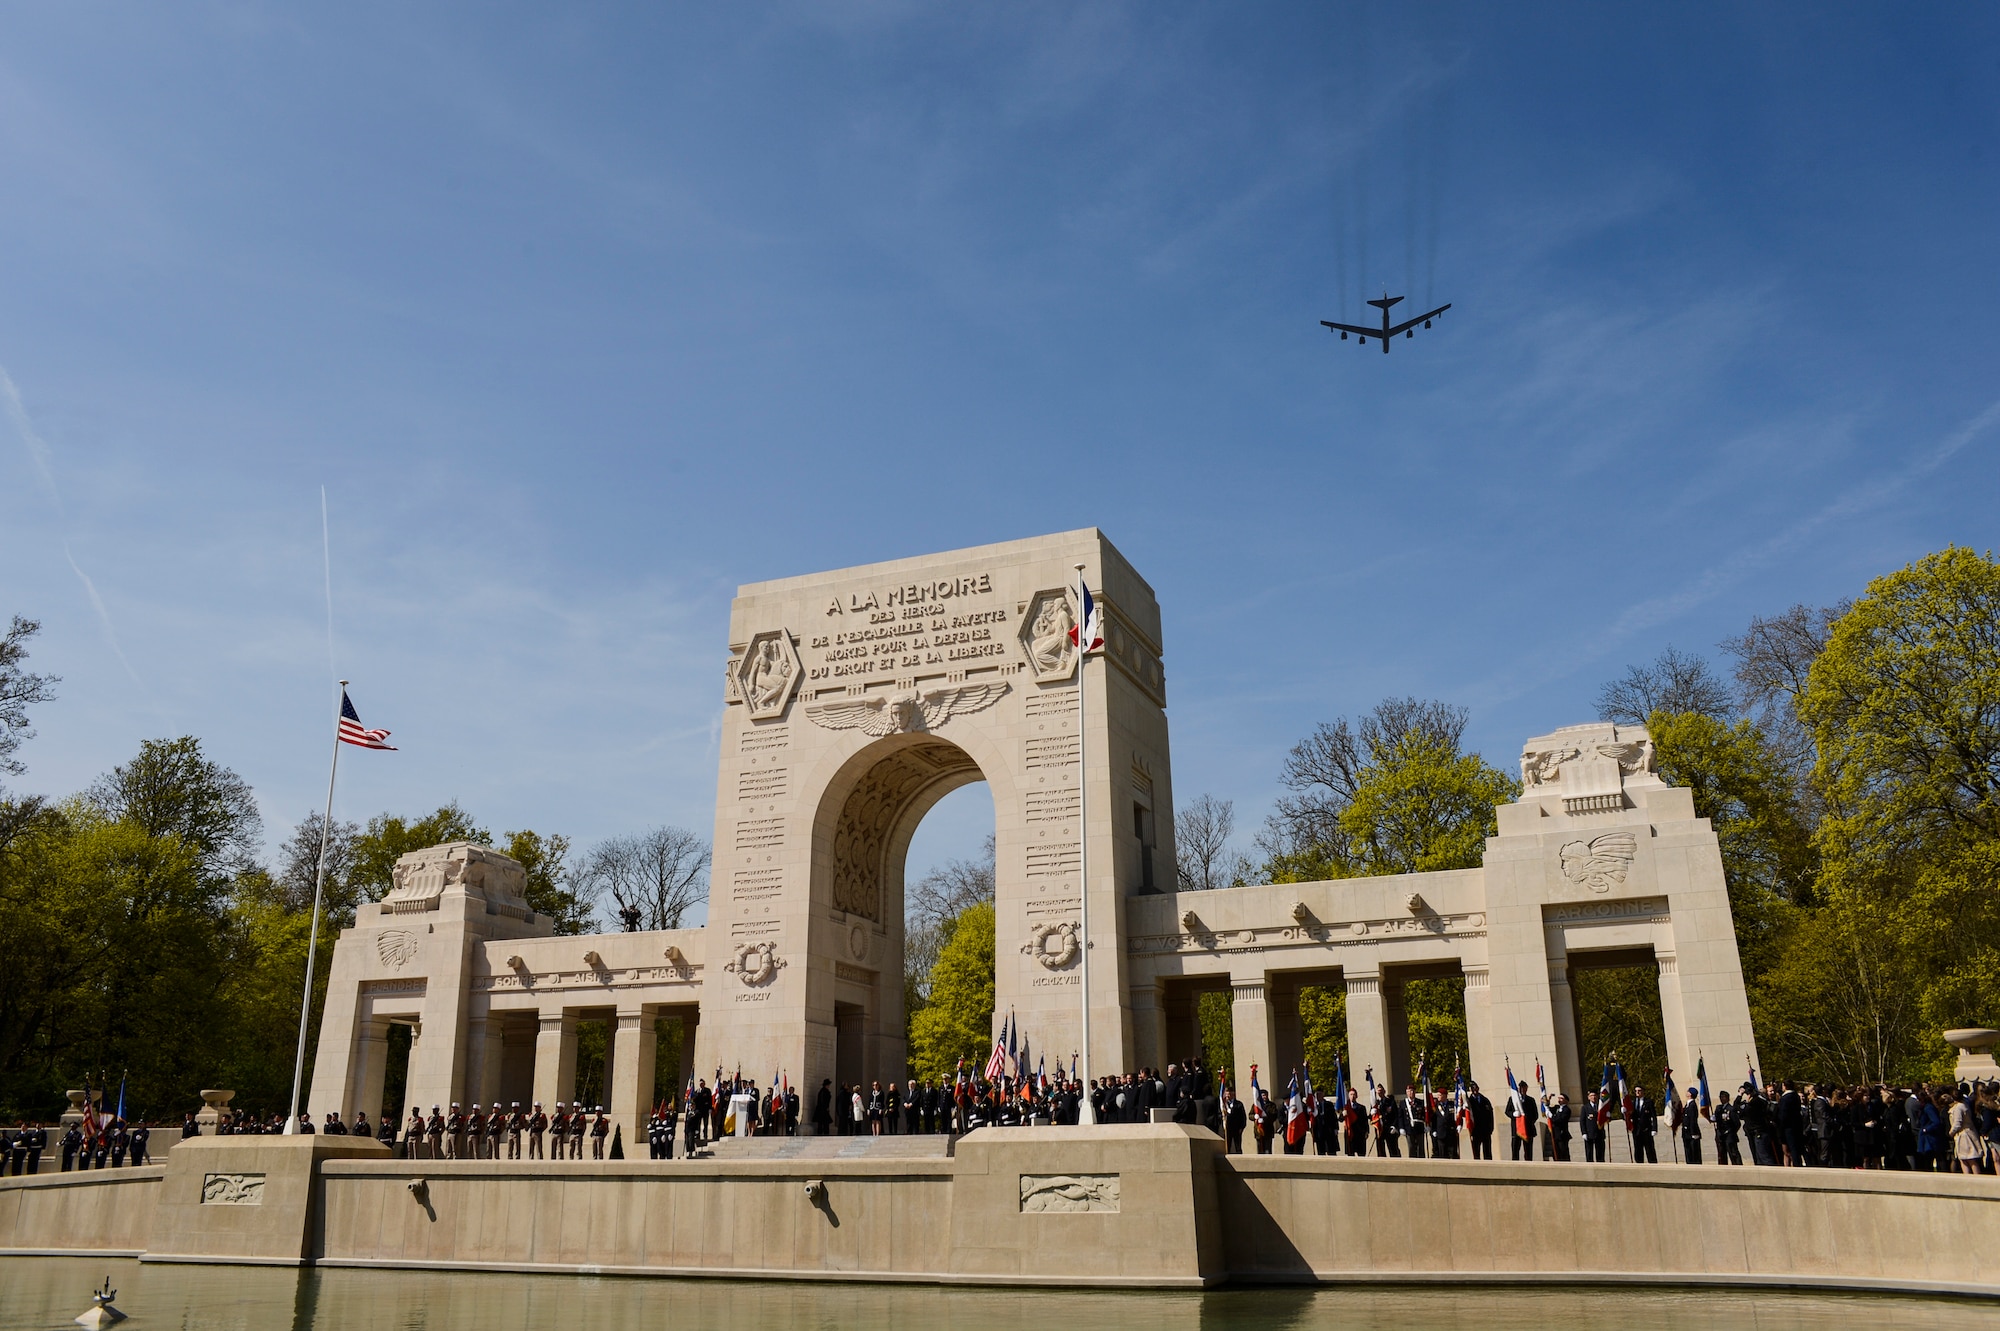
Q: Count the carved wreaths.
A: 2